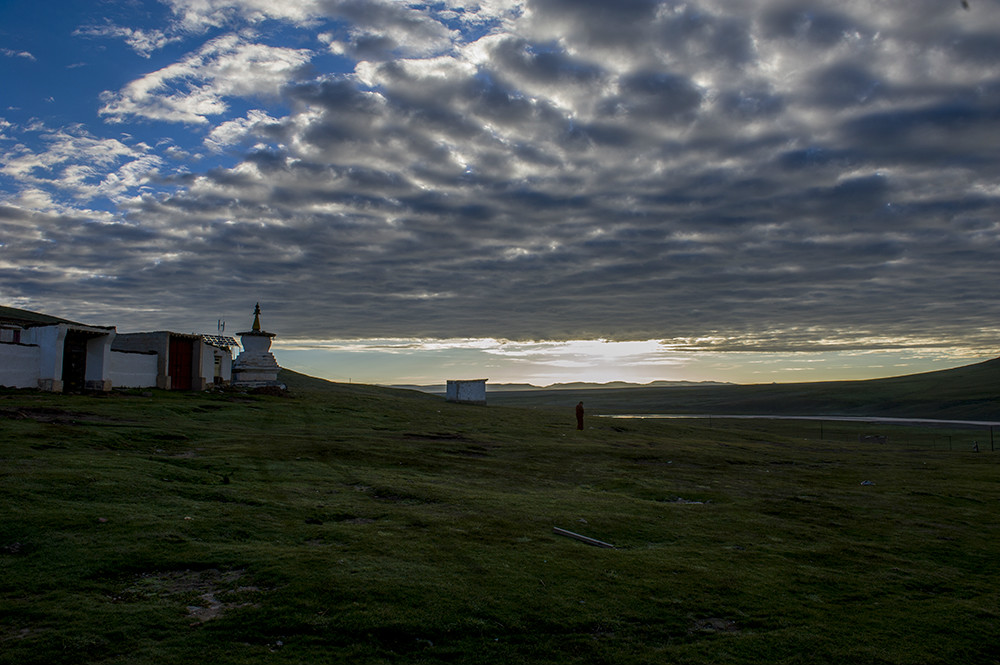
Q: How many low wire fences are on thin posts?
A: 1